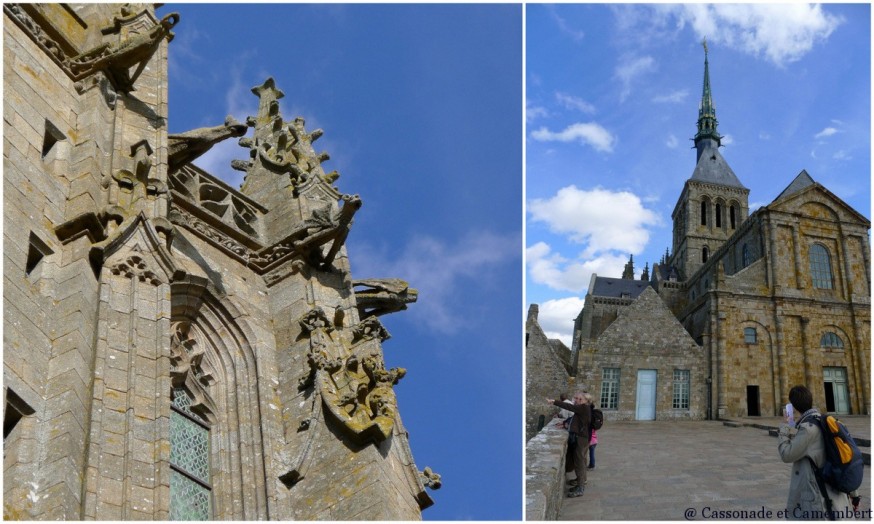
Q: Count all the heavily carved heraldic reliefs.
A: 1